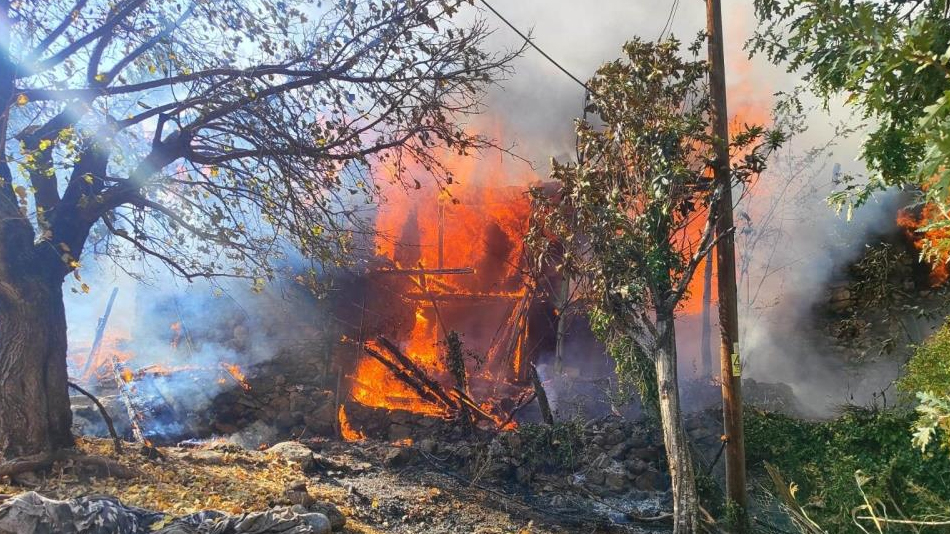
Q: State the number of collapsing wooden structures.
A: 1